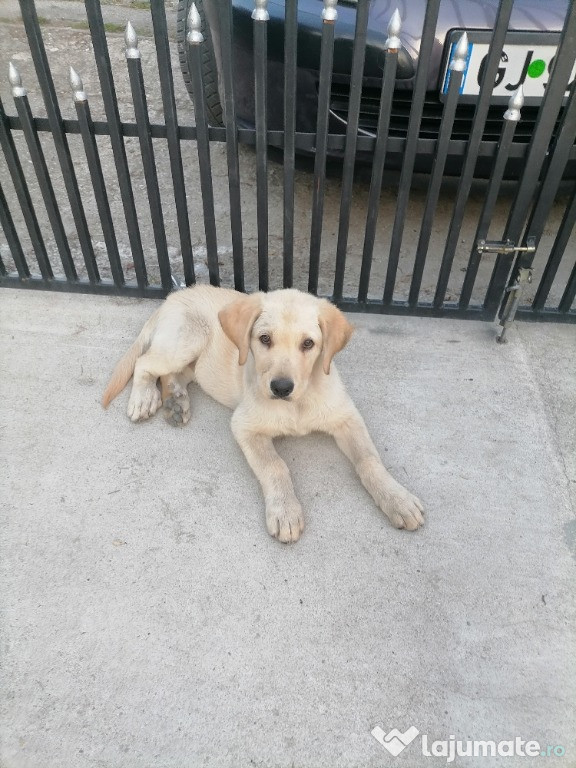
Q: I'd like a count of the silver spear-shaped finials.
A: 9